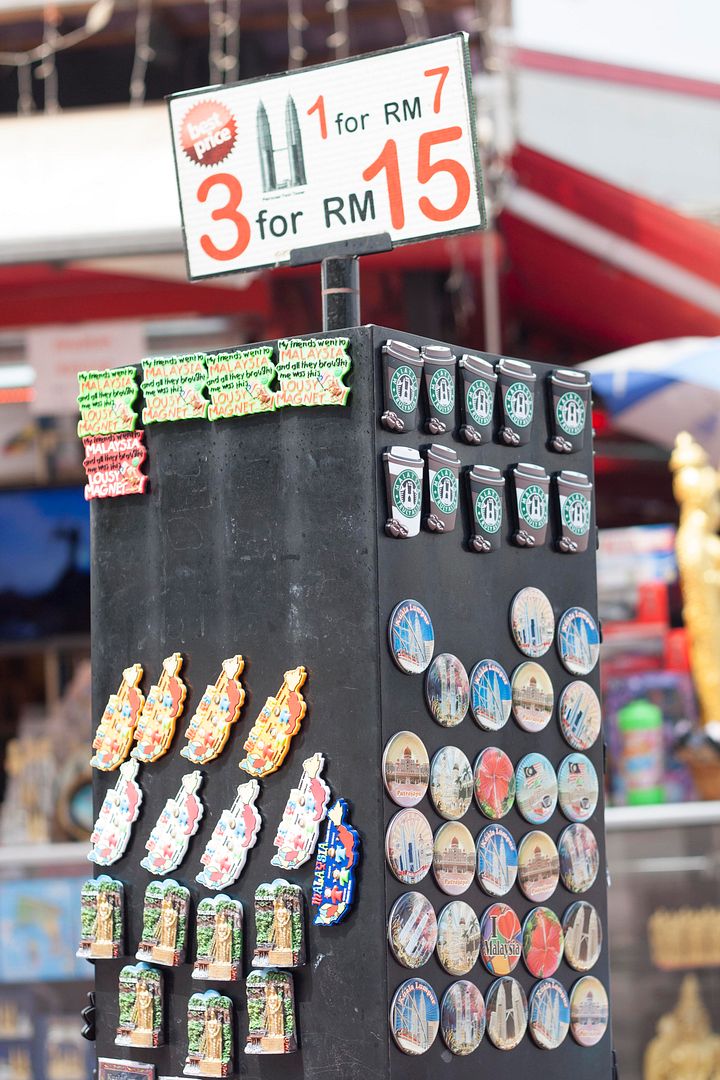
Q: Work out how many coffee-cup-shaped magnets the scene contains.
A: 10